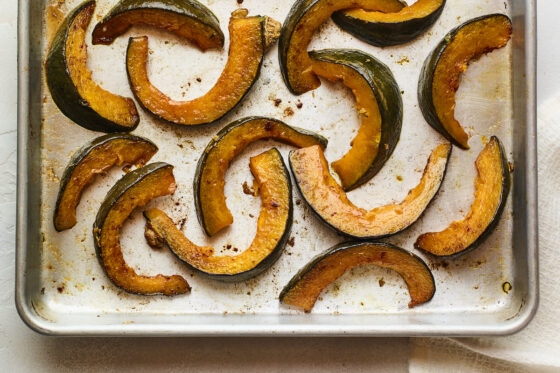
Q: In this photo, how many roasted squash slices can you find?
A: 14